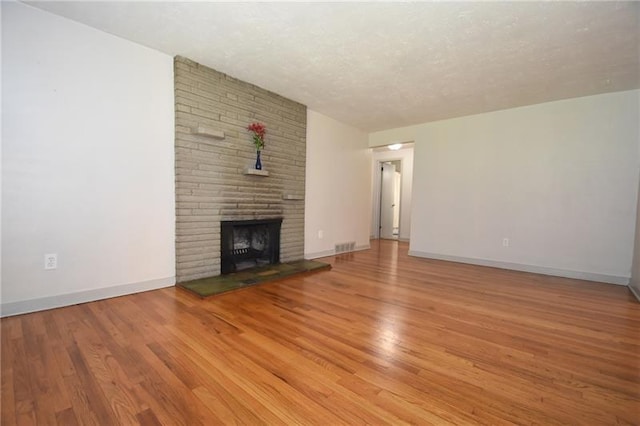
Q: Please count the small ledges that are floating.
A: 3